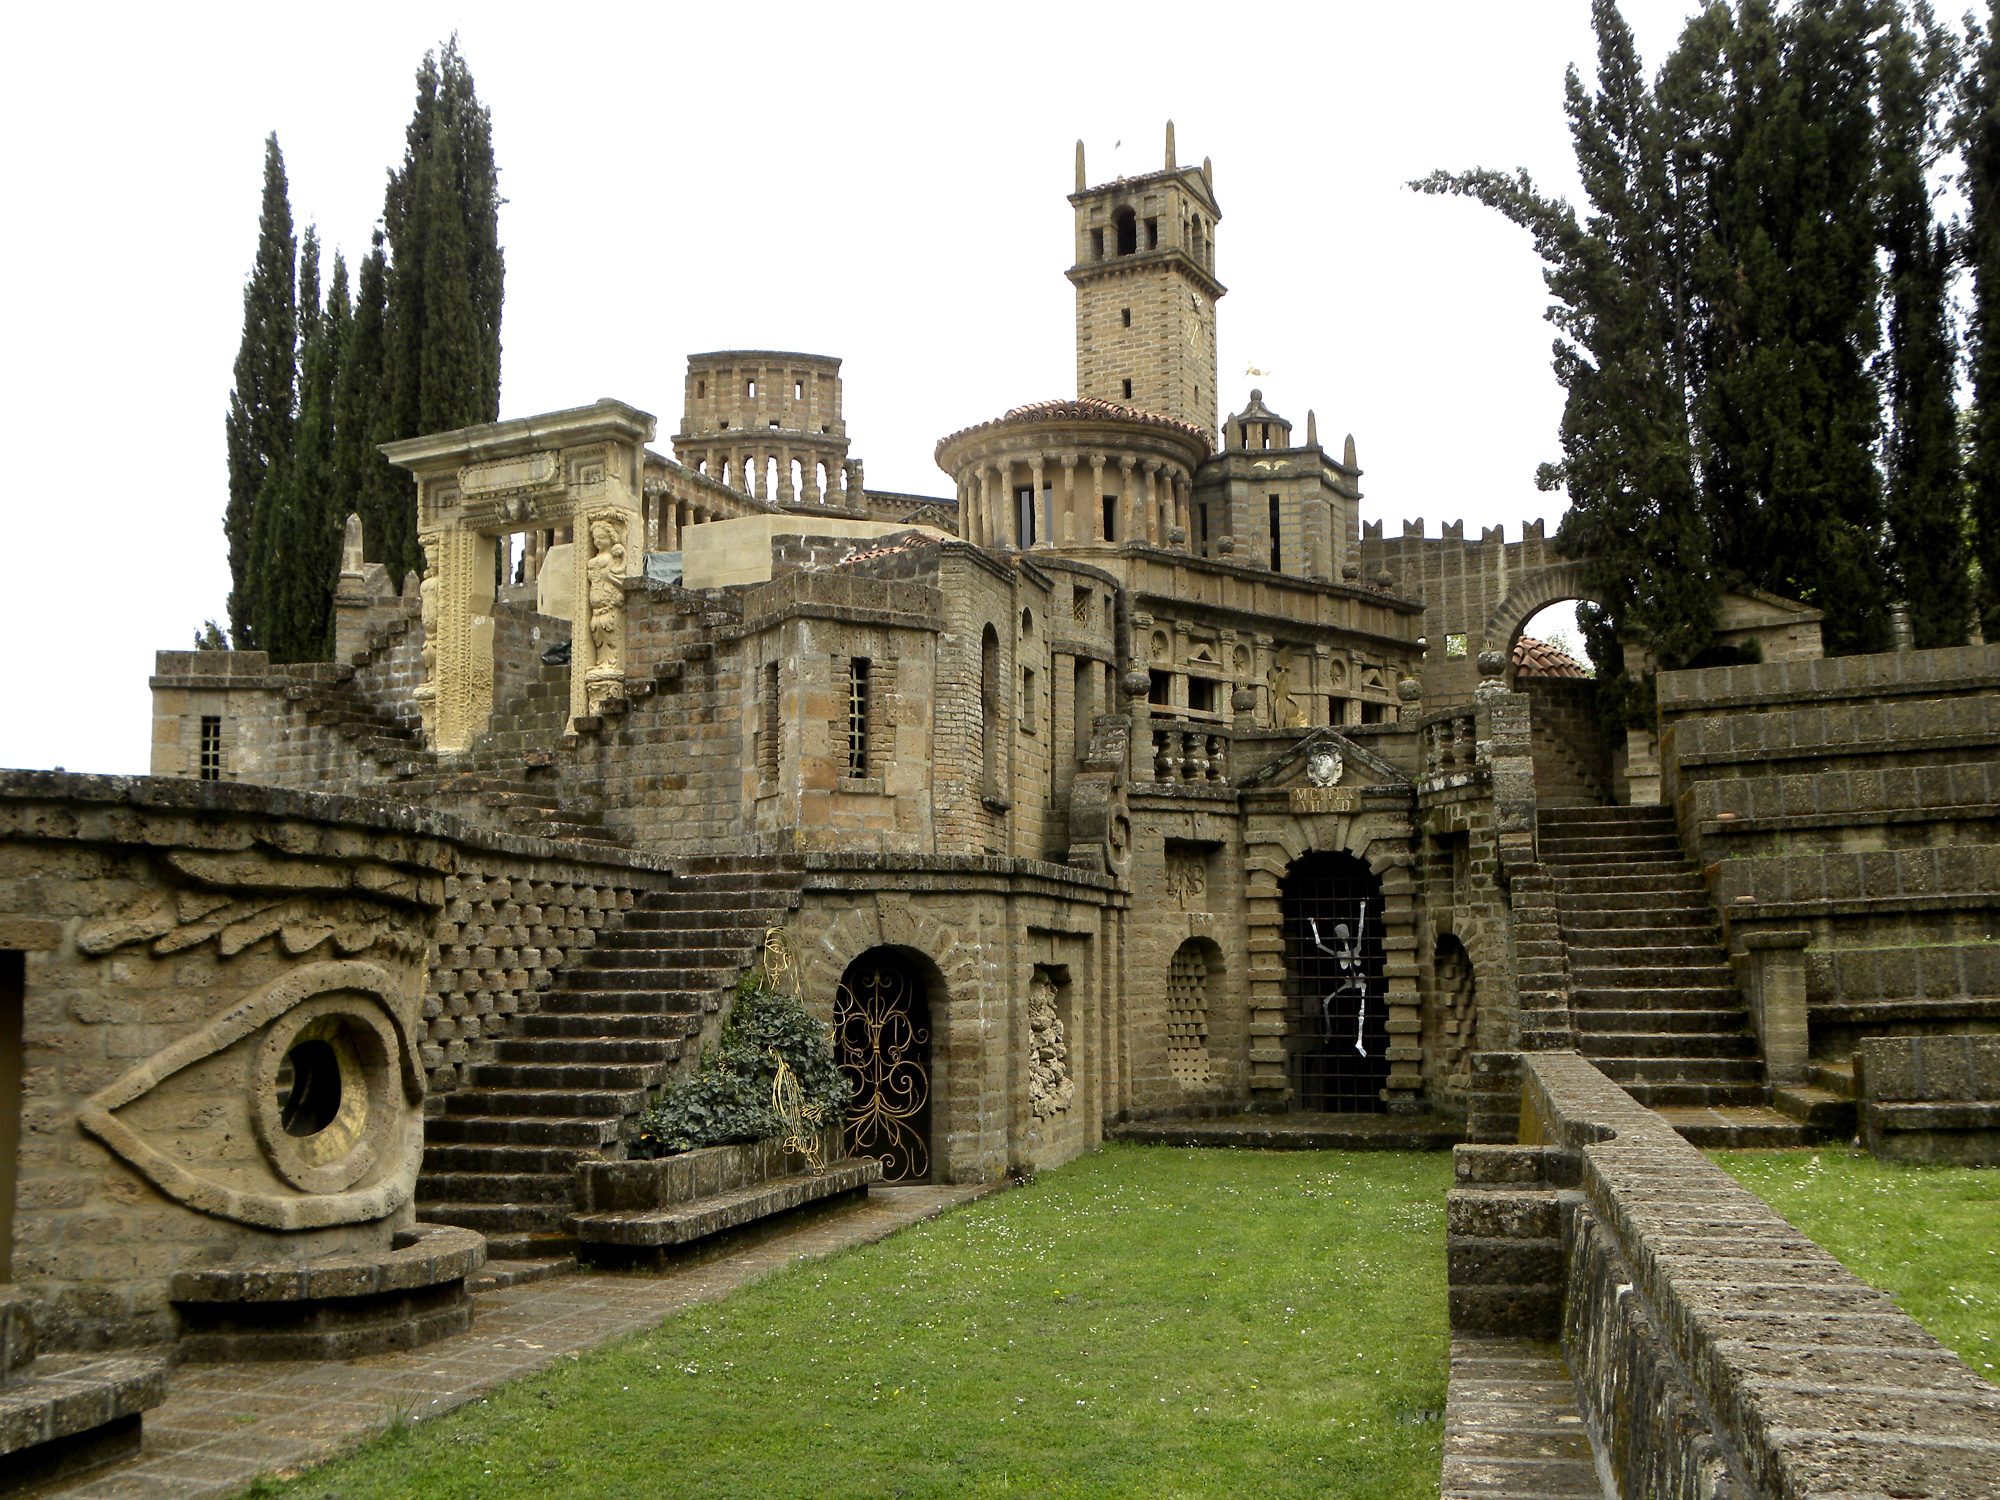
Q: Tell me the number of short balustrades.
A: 2